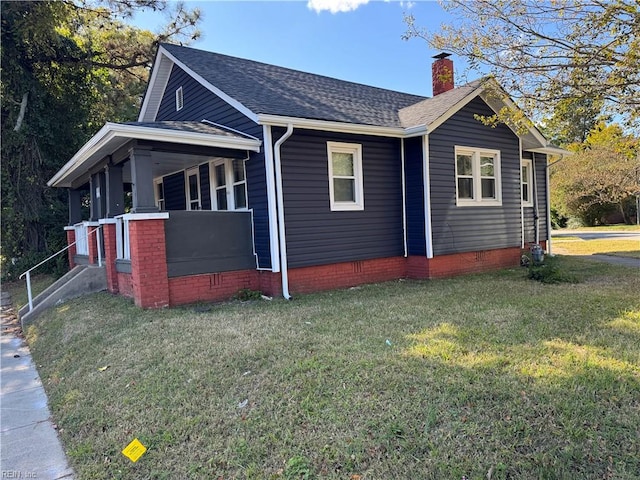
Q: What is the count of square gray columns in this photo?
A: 4